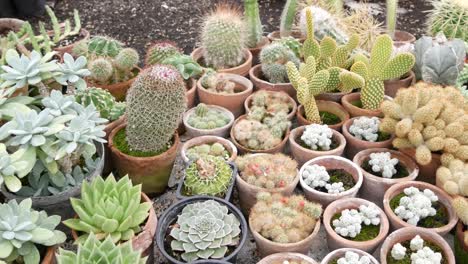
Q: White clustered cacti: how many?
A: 8